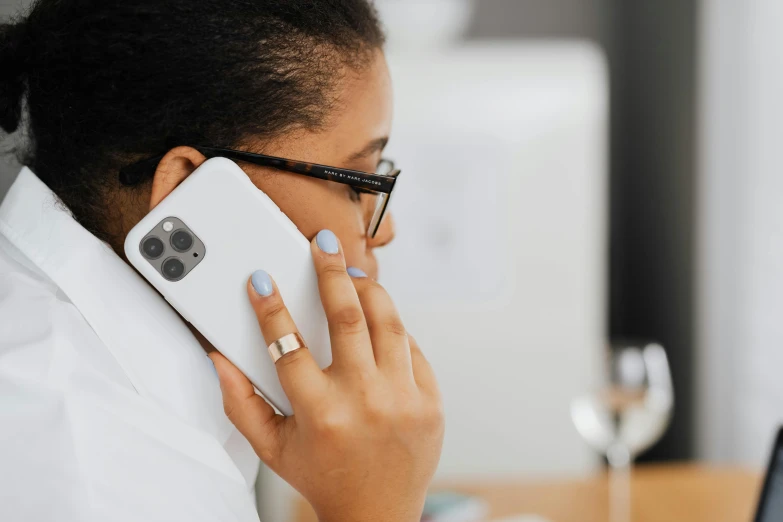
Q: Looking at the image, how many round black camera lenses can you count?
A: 3